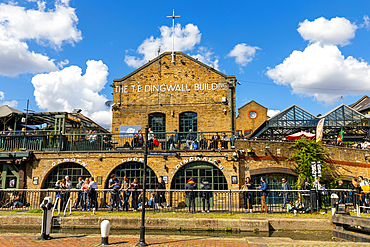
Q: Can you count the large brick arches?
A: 3